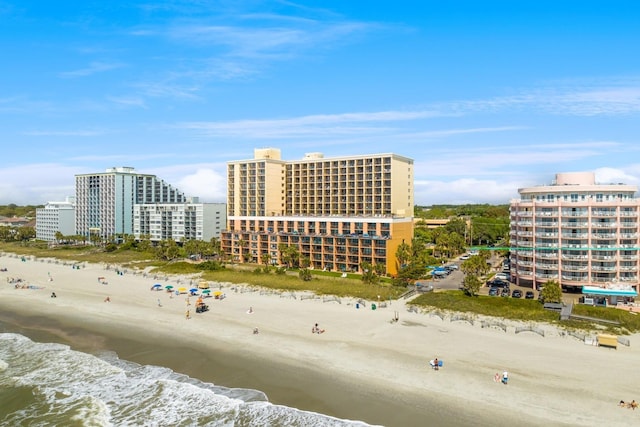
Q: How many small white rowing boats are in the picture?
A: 0